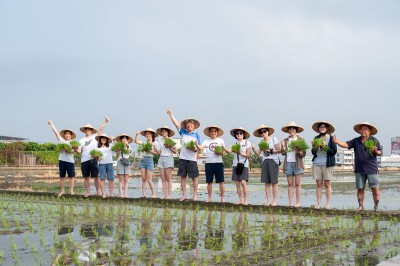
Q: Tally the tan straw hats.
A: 13